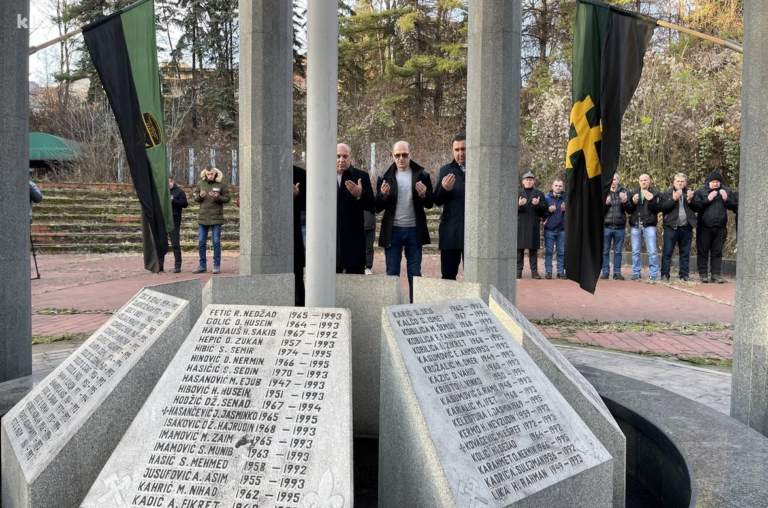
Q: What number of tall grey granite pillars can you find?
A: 4